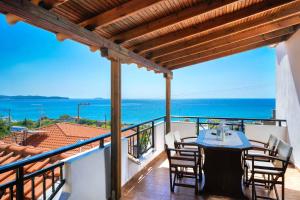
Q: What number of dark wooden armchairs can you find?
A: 4